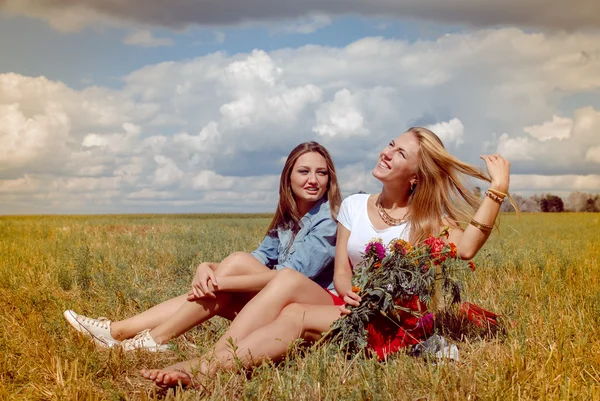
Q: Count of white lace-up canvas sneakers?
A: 2